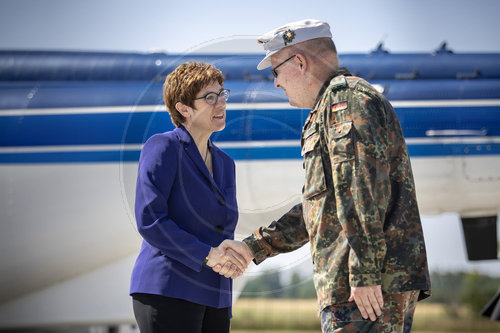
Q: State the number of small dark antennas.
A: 2